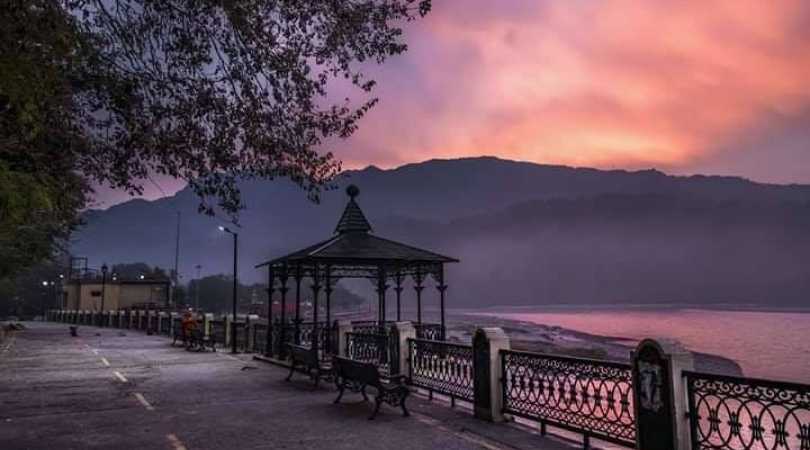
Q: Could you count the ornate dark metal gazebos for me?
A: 1